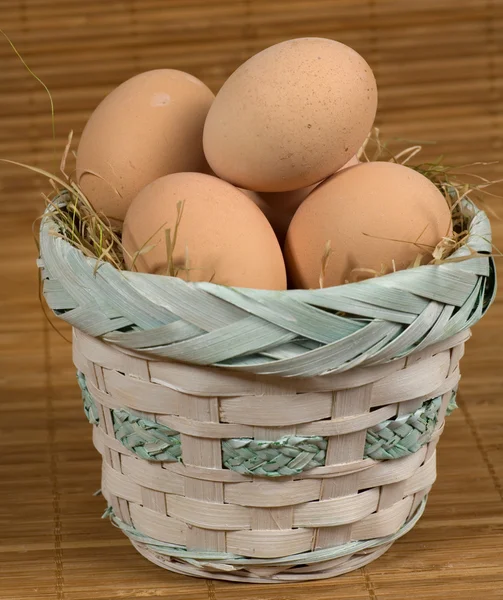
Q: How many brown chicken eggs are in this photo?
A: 5